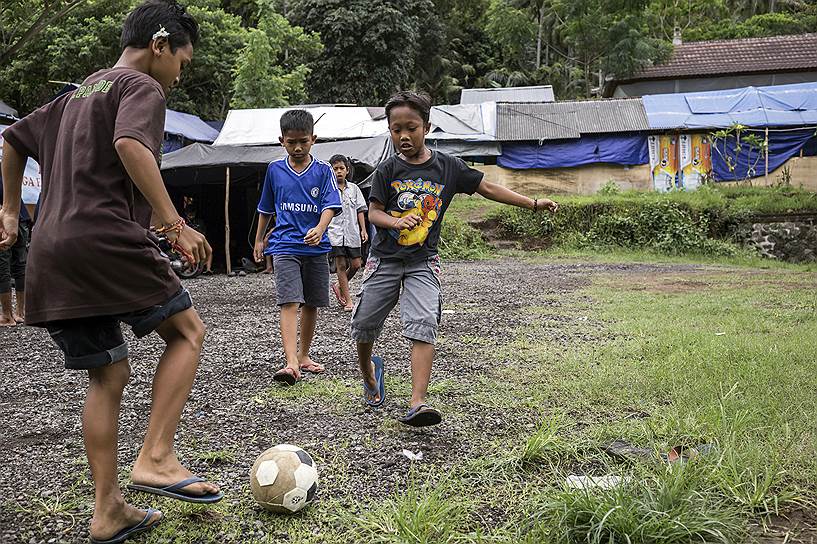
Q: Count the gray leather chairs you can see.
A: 0